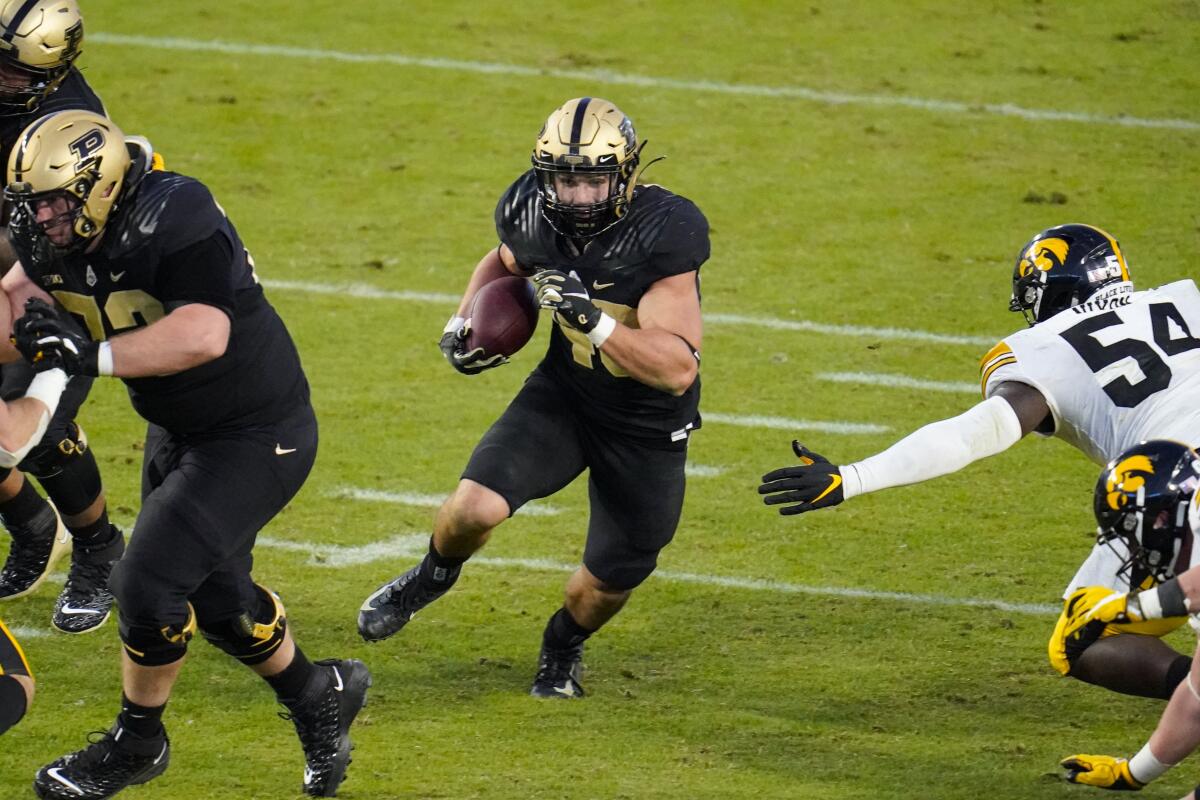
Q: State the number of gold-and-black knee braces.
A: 3